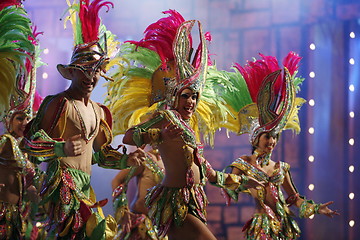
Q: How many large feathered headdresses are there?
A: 4